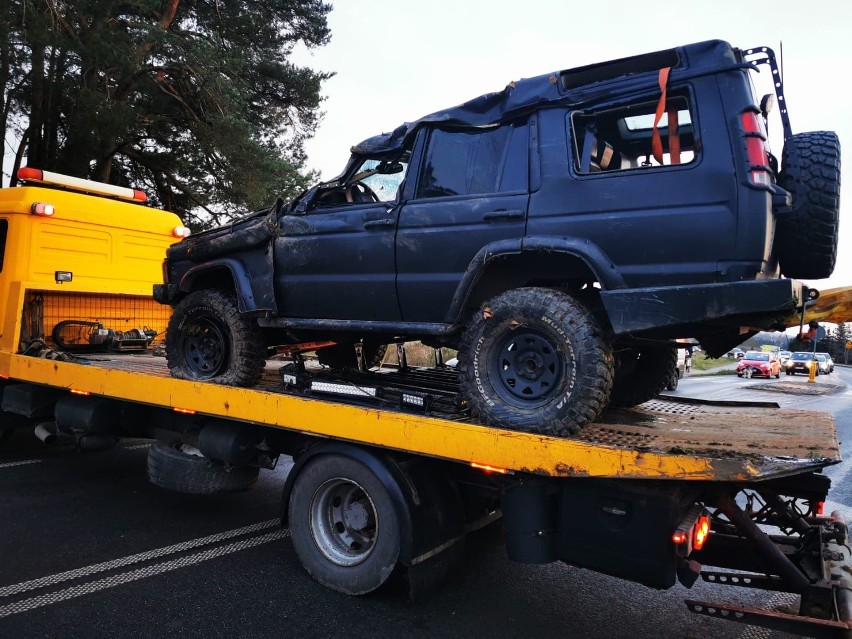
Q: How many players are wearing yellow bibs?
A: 0